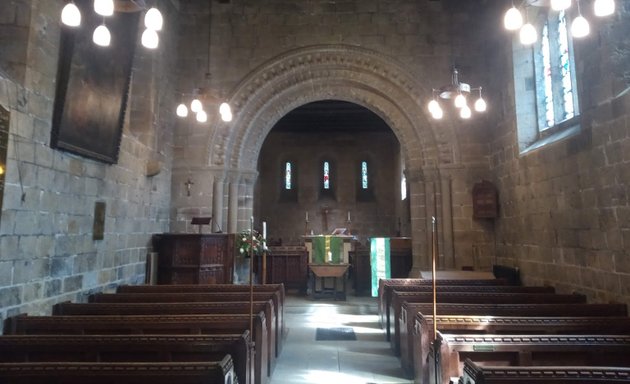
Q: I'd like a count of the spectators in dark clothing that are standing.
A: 0